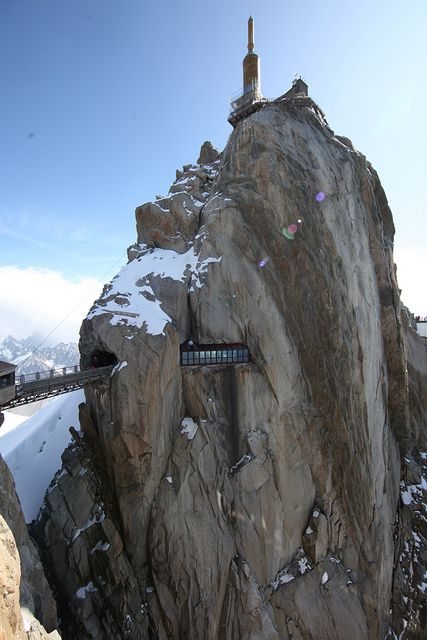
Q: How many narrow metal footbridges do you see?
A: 1